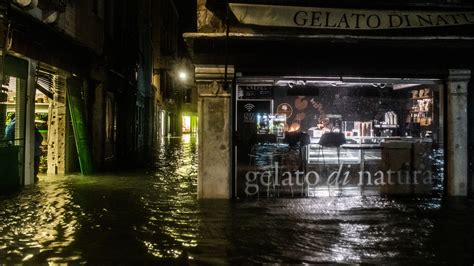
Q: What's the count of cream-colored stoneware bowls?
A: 0